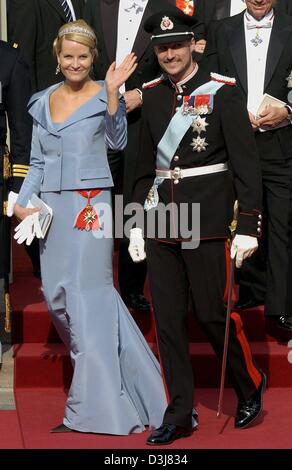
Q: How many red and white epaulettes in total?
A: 2